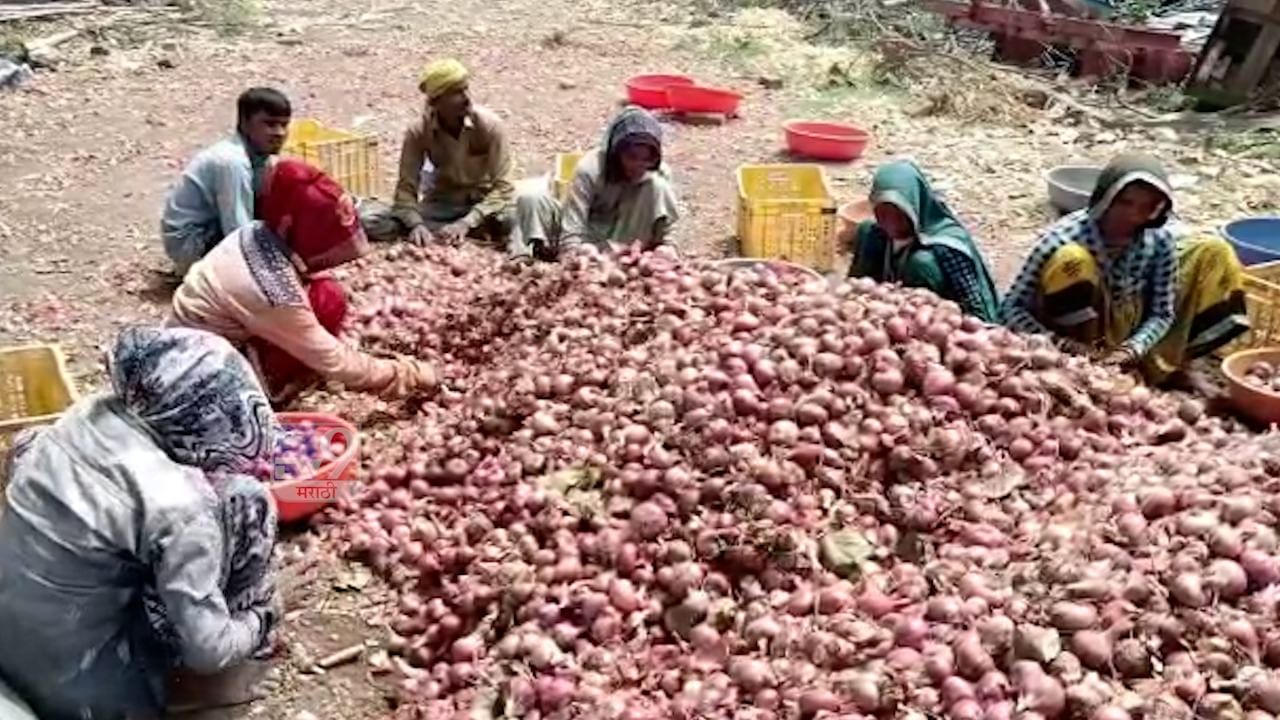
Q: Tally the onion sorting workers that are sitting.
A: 7